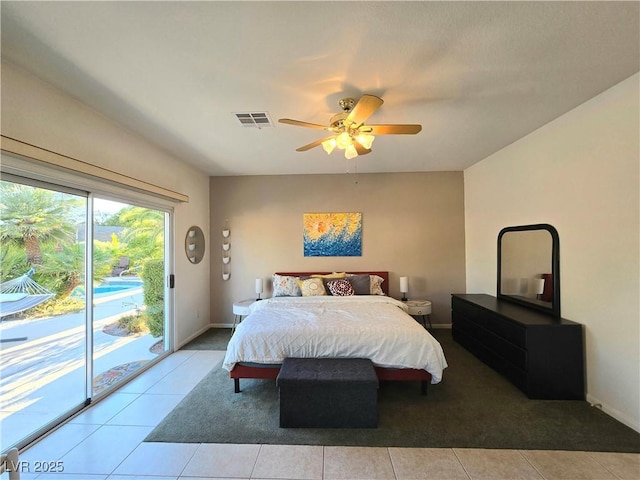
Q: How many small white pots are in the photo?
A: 4